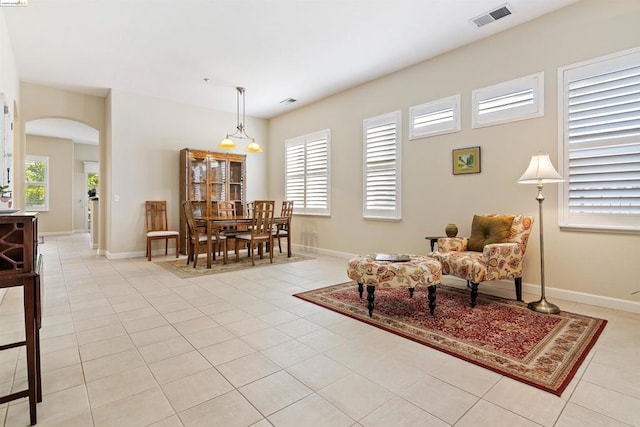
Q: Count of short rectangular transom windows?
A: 2